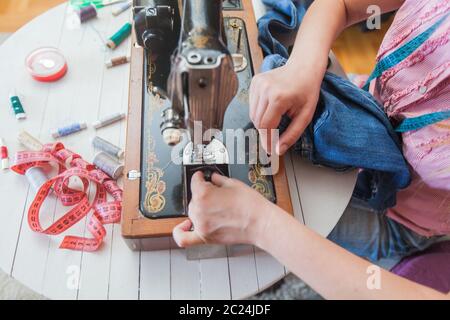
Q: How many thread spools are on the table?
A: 12